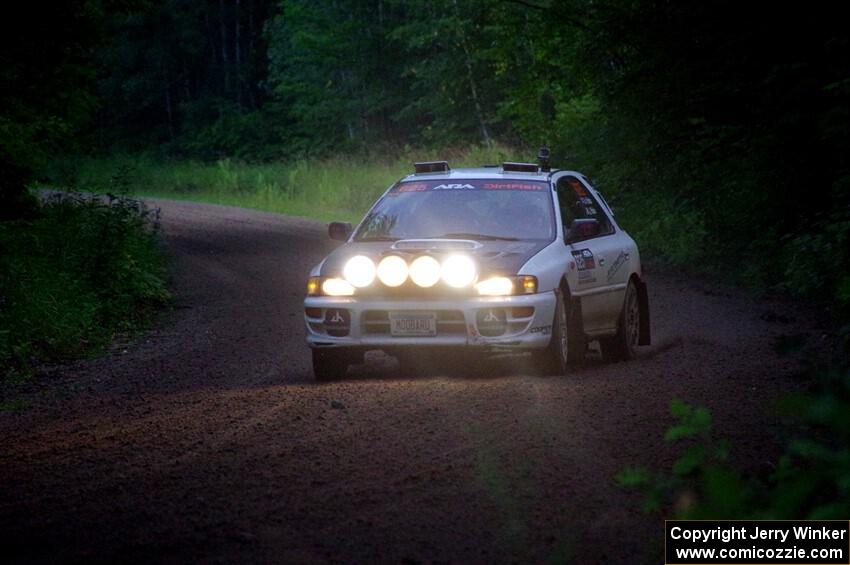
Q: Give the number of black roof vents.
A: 2